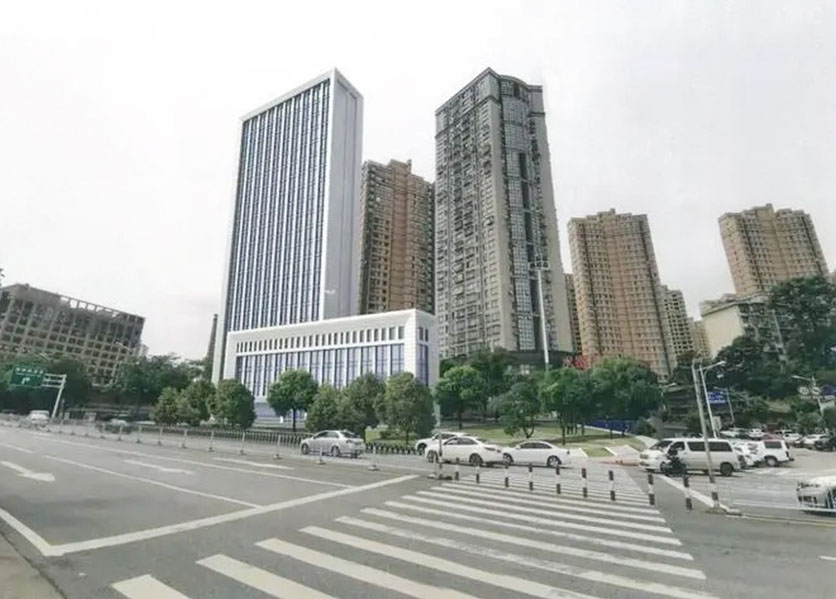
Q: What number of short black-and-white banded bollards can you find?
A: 9